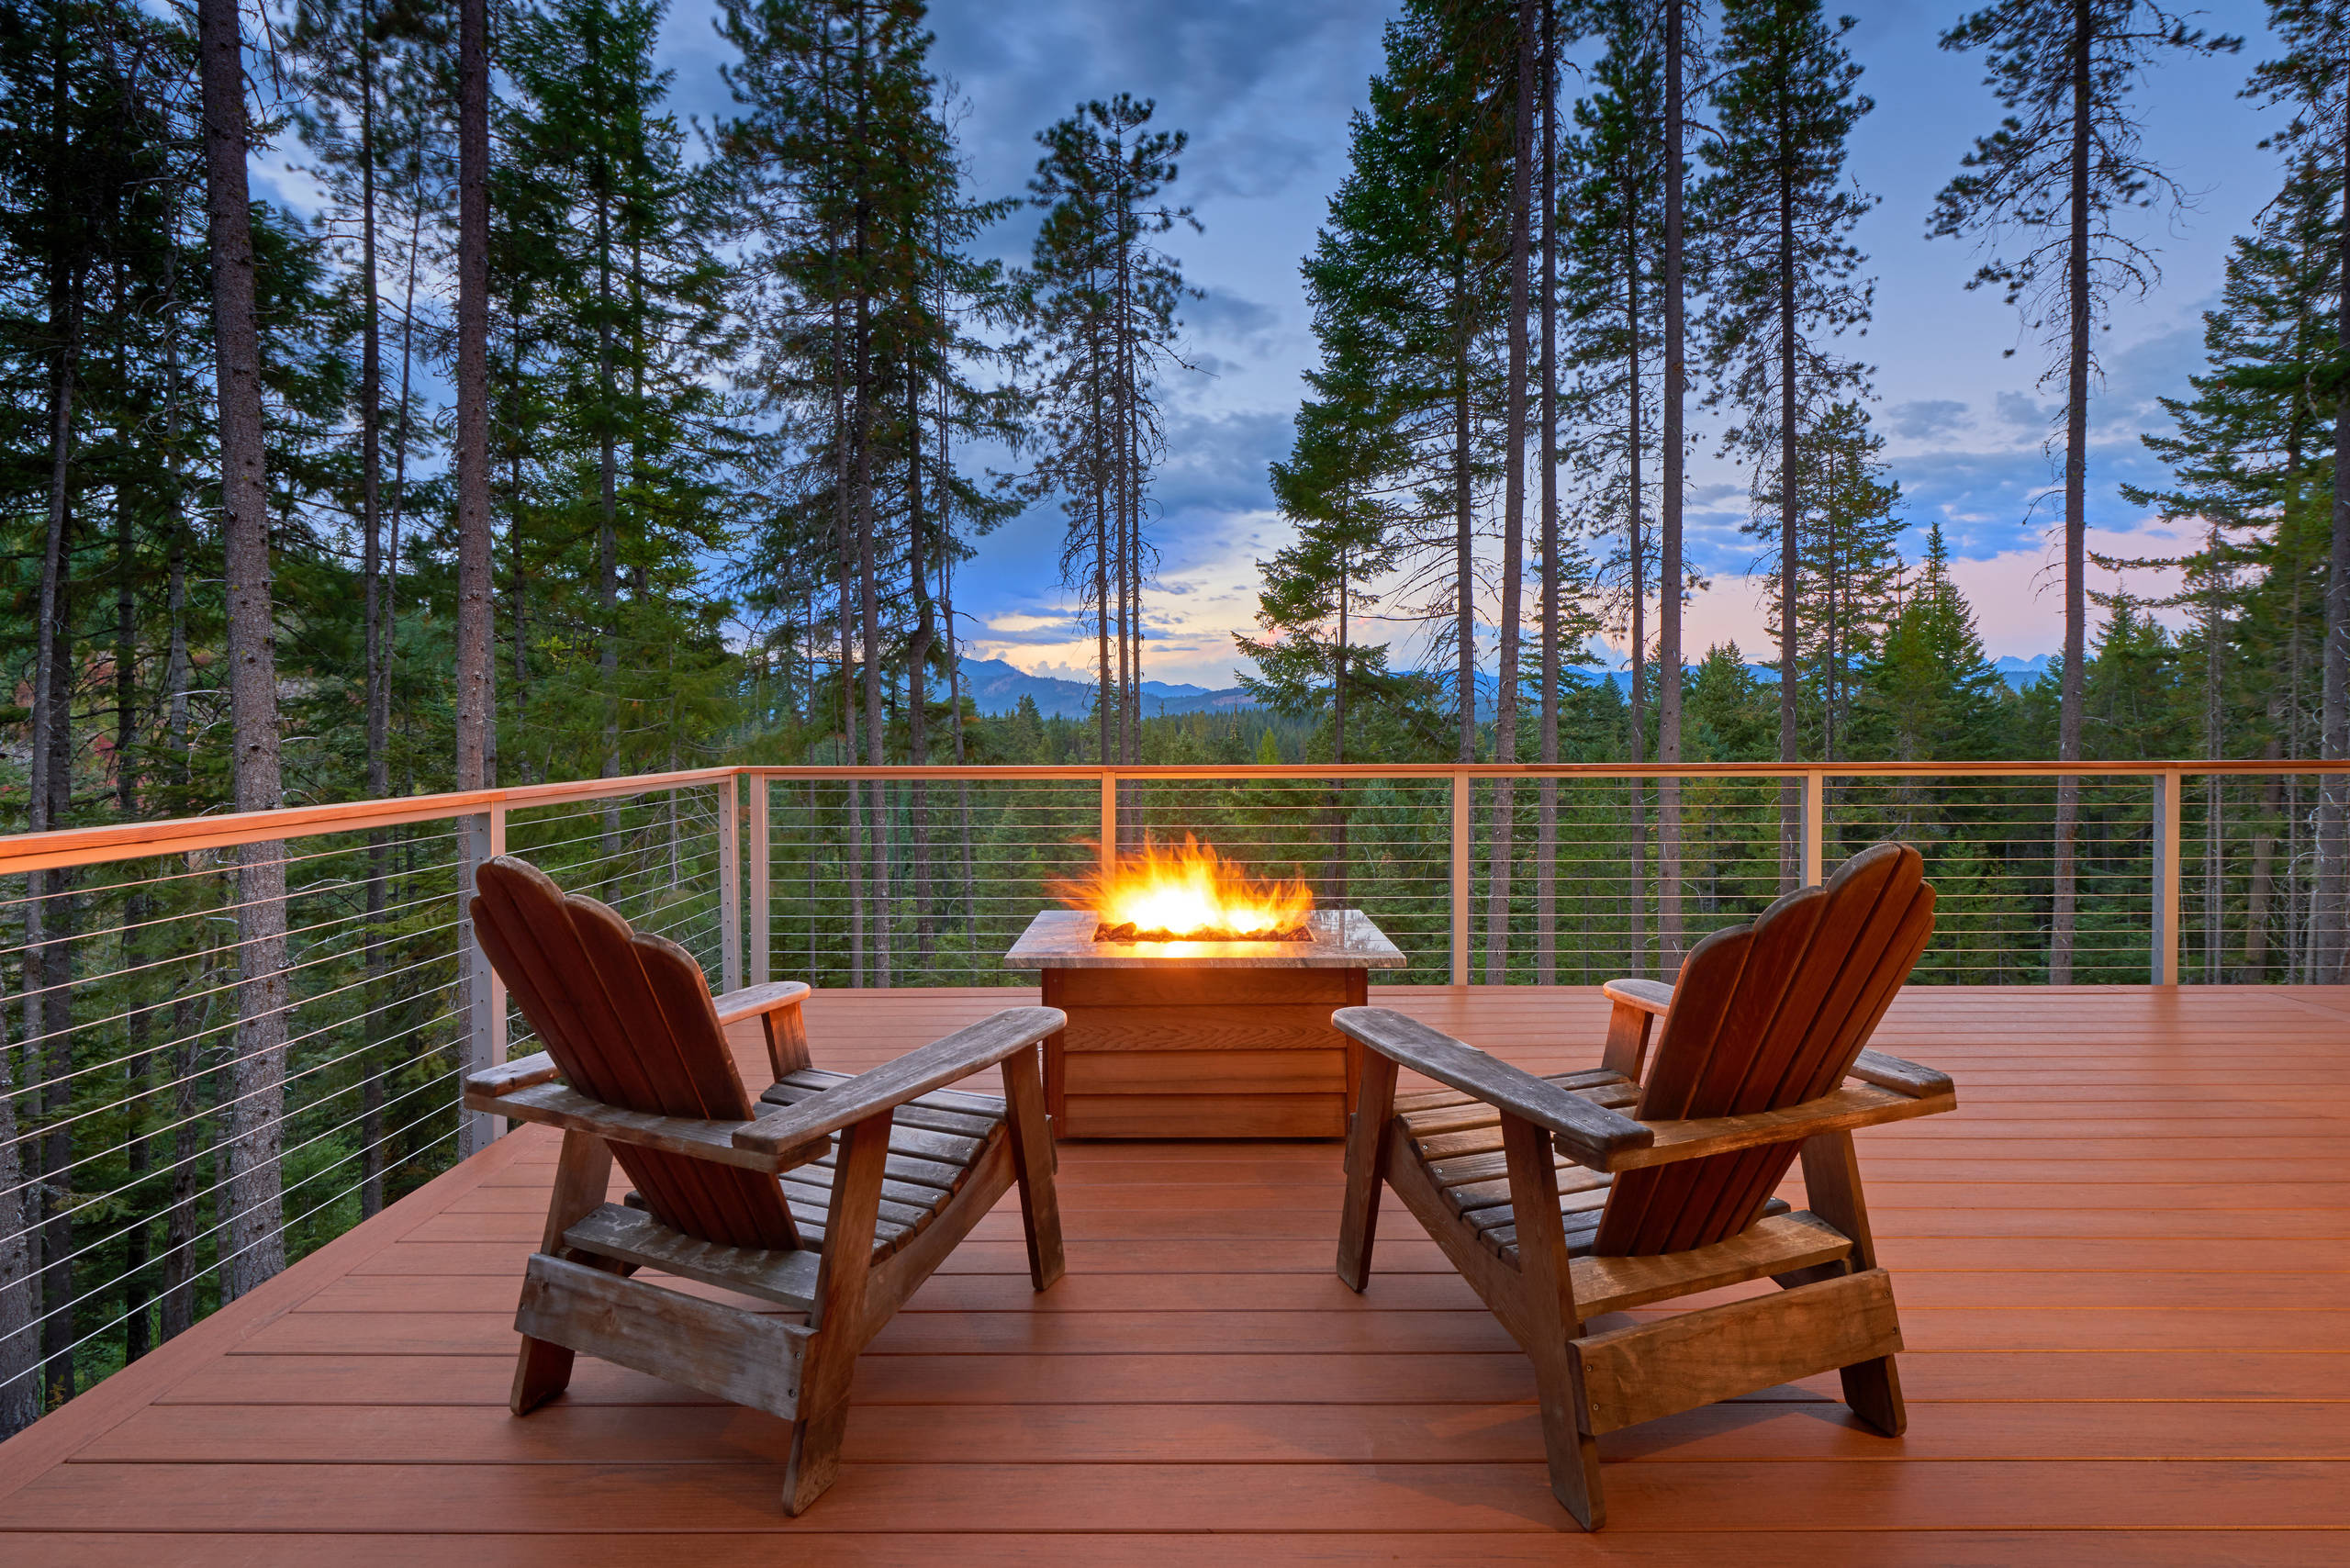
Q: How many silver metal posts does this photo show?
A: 7